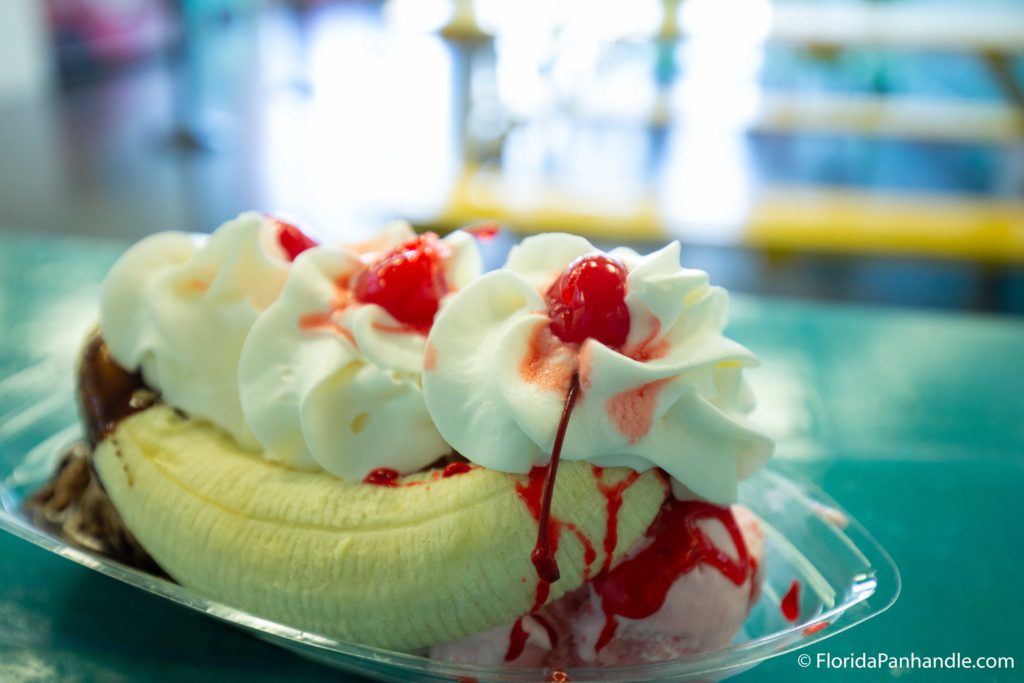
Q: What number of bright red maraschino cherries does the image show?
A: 3